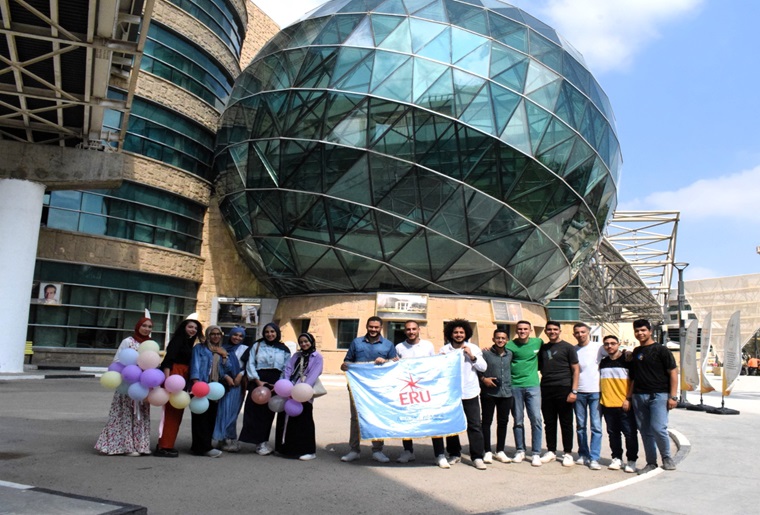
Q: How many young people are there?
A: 15